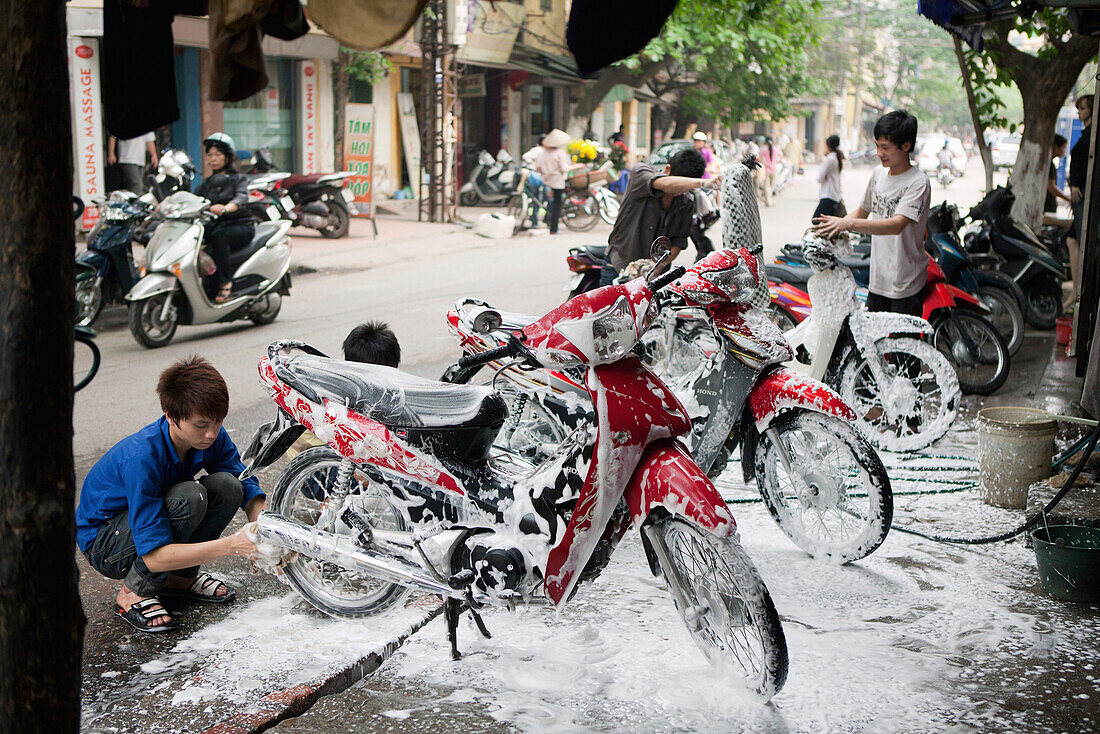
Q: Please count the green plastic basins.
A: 1